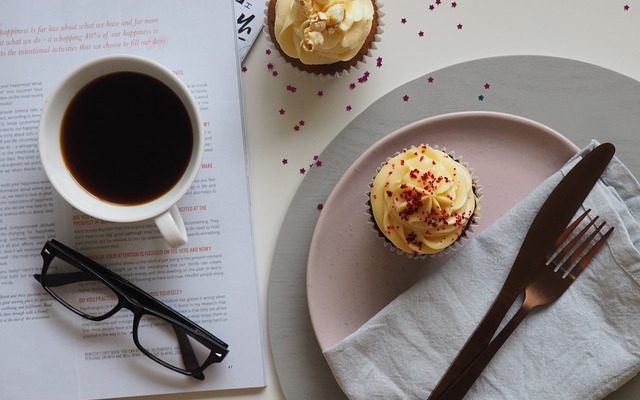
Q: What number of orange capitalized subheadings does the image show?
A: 6